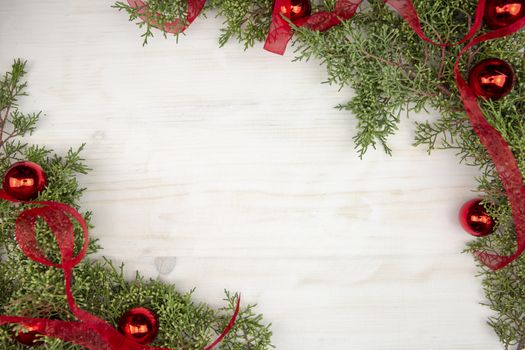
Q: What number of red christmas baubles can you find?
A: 7